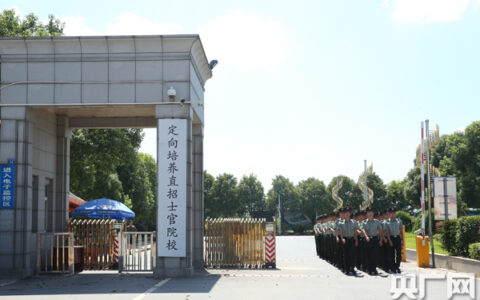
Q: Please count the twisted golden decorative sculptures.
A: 3